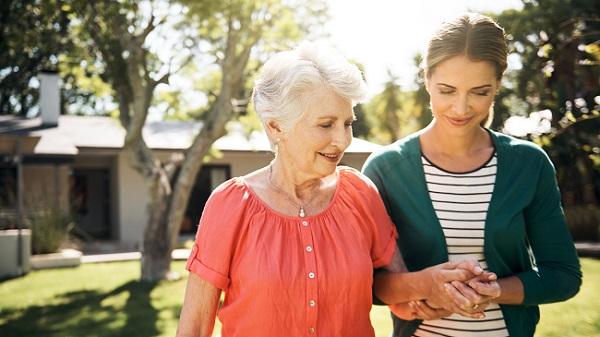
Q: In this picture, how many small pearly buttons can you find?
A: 5